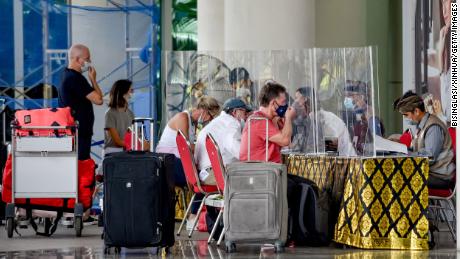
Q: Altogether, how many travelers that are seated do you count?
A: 3